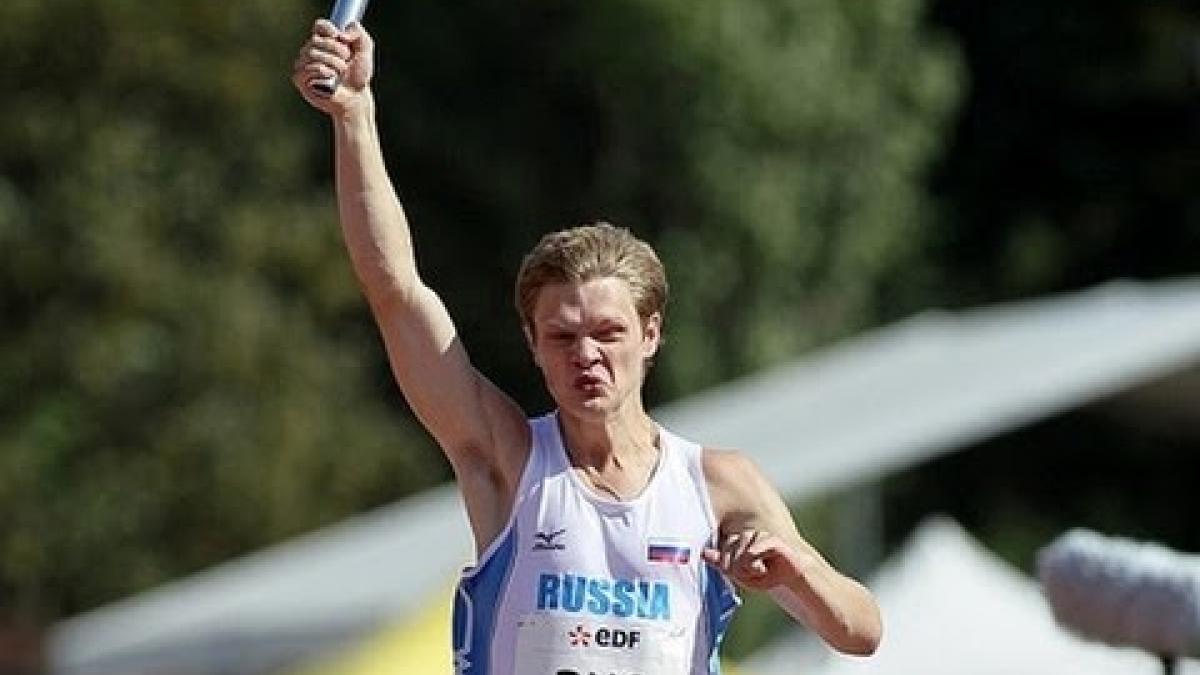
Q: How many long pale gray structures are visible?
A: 1